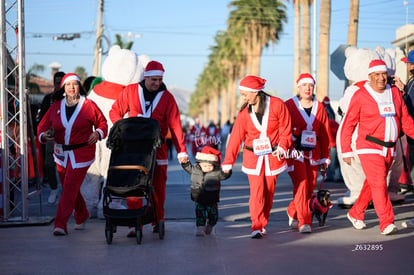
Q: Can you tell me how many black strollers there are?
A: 1